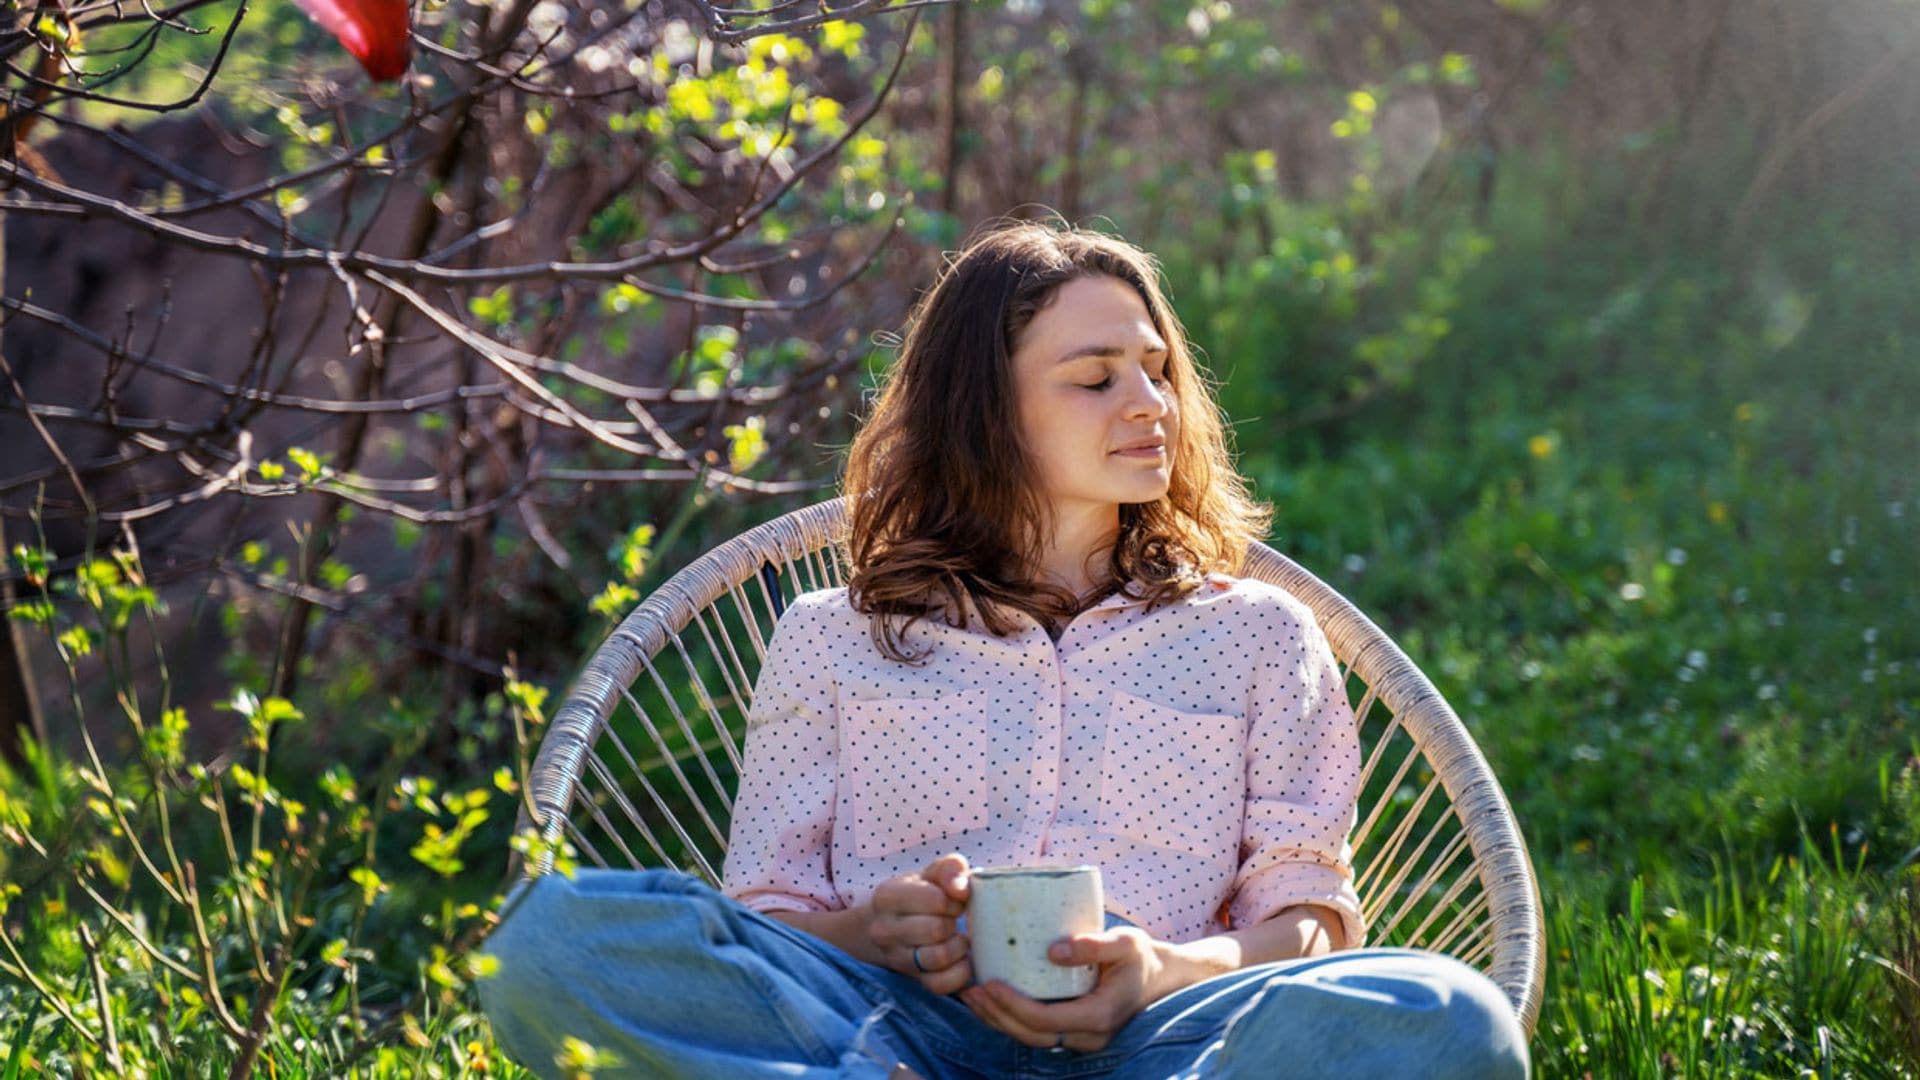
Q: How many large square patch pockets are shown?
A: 2